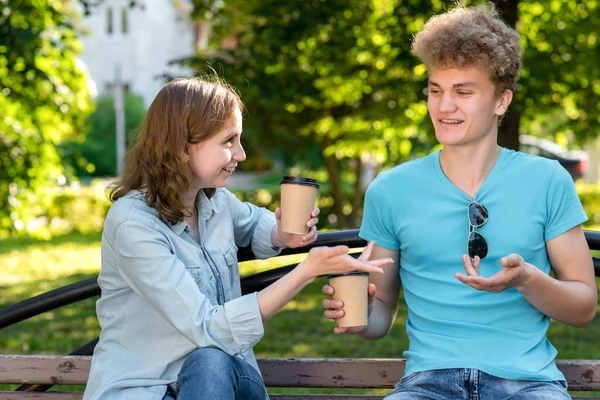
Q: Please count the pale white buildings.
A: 1